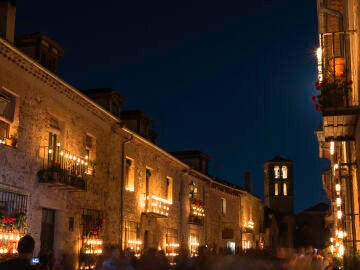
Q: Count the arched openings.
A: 4